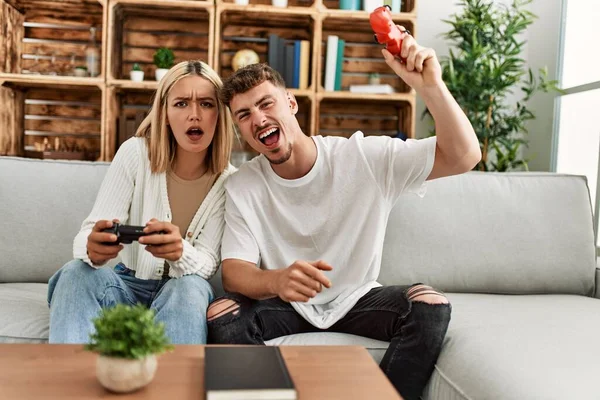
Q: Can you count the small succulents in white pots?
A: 2